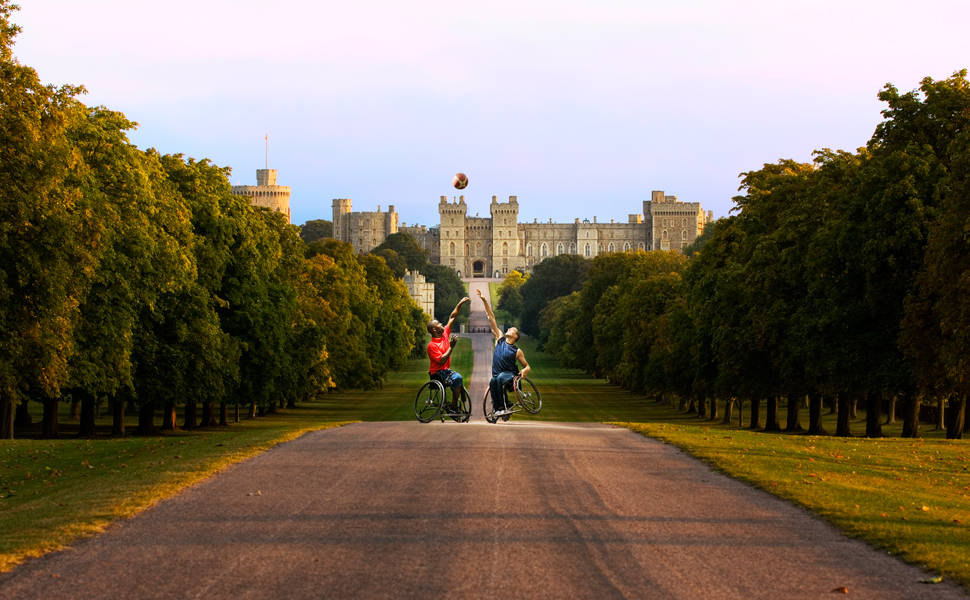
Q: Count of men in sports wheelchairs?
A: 2